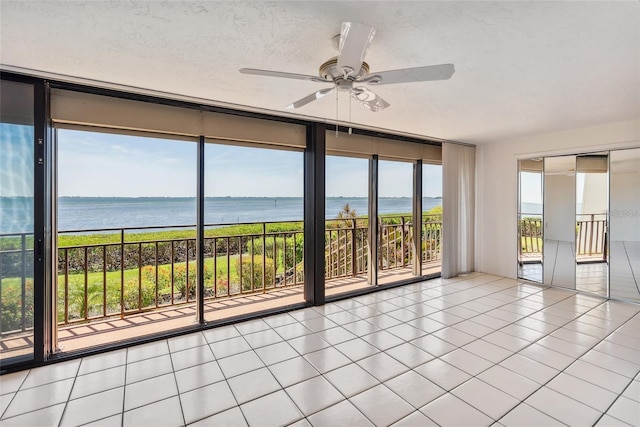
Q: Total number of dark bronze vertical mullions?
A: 5